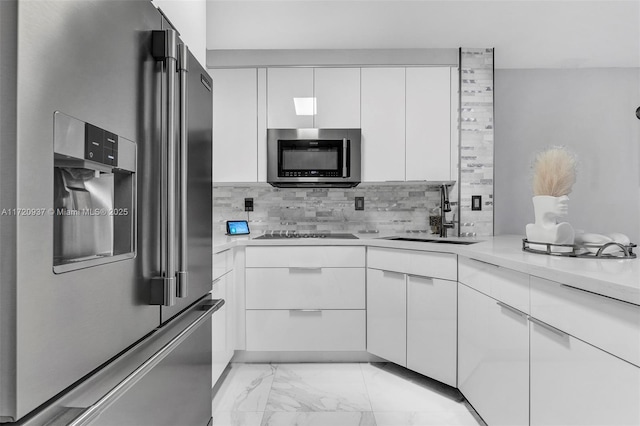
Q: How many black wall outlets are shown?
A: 3